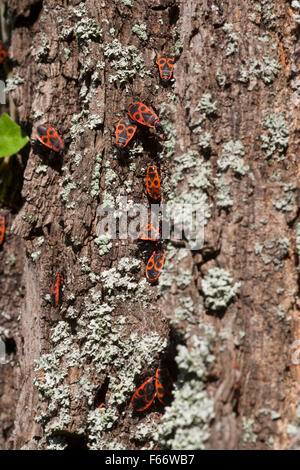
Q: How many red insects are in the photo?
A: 12